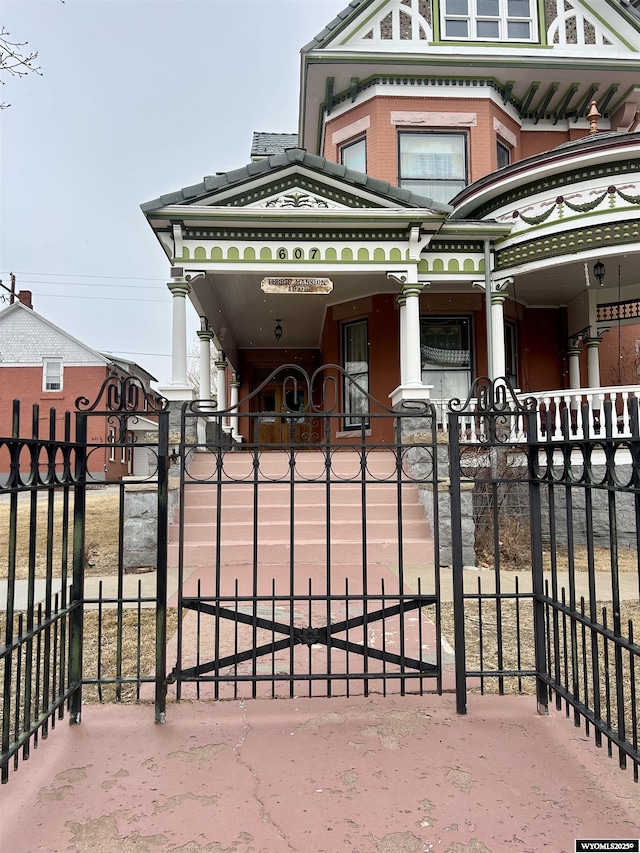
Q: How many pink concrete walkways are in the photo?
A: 1